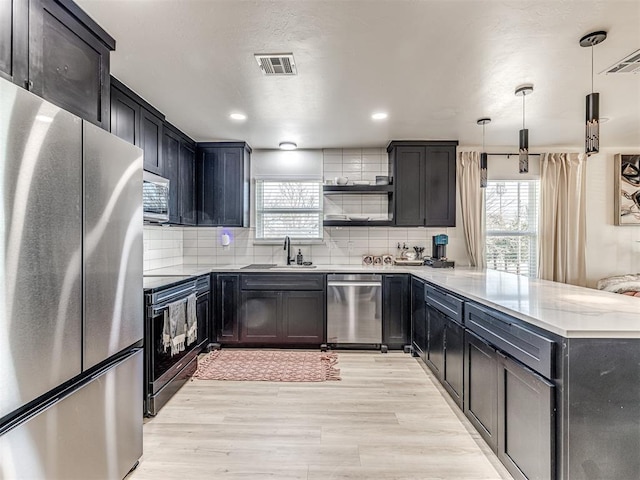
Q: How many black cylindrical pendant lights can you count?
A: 3